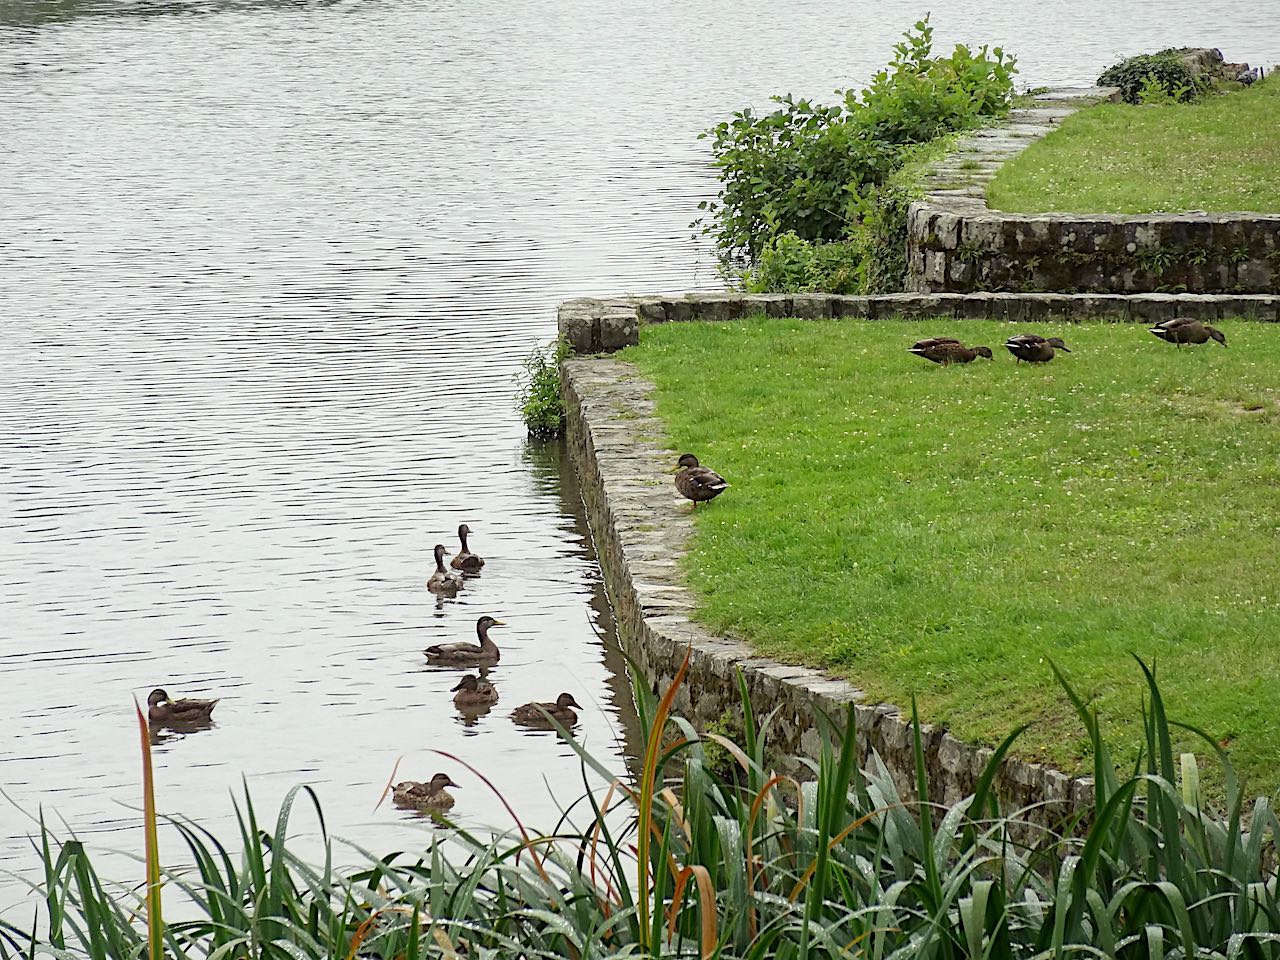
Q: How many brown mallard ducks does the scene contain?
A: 11